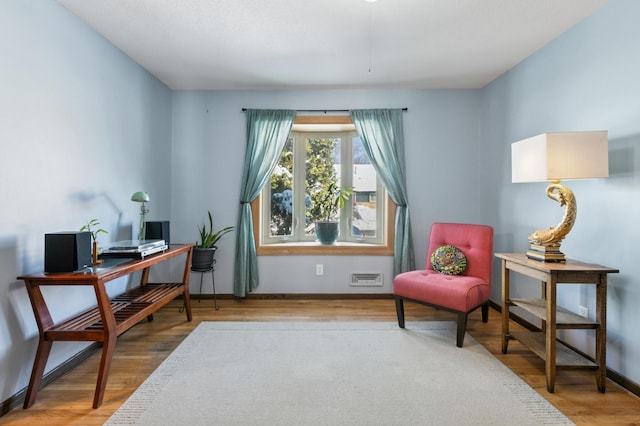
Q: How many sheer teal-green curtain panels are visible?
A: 2